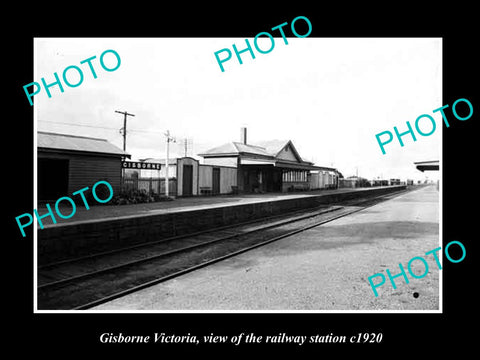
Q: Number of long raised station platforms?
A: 2